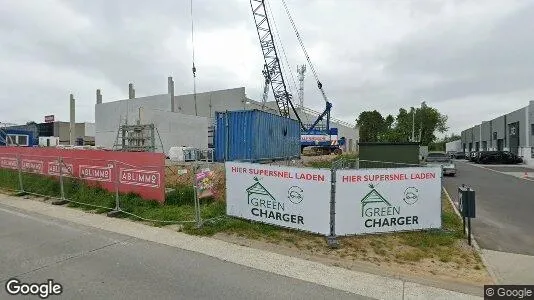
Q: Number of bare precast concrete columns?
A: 4